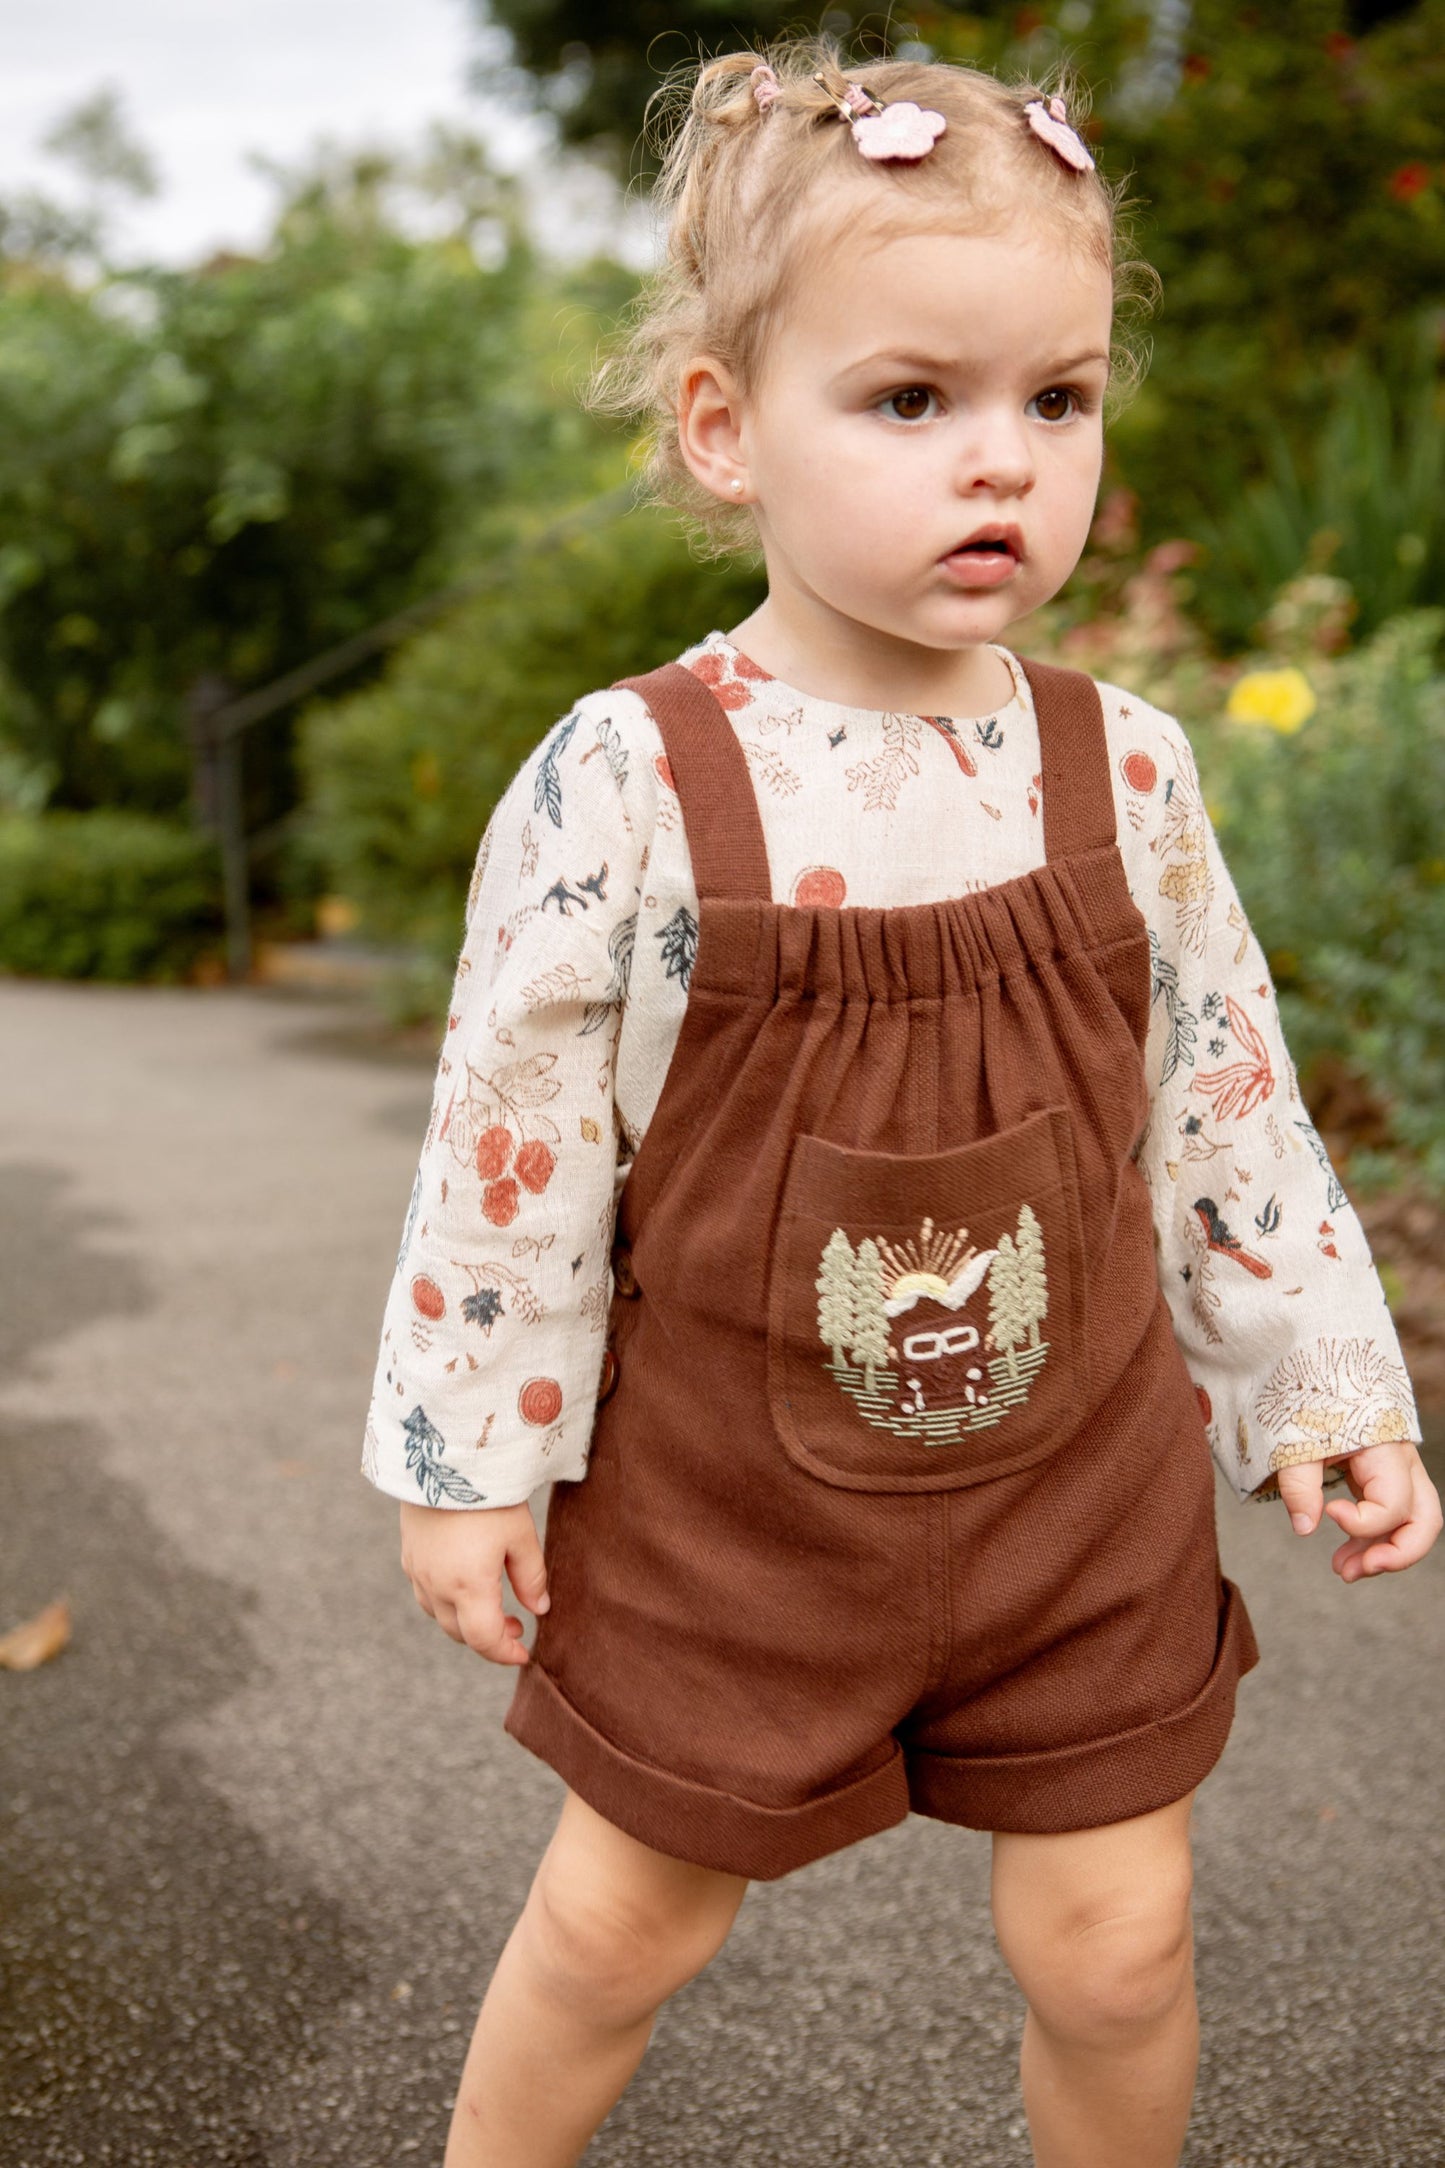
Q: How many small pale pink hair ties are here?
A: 3